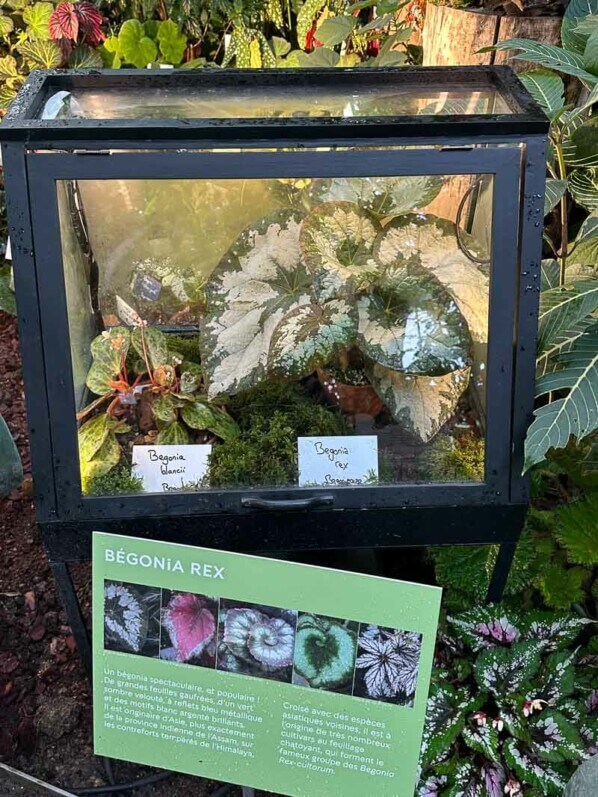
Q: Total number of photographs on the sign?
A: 5